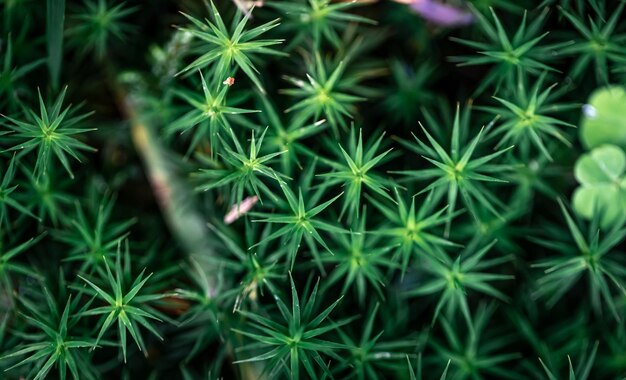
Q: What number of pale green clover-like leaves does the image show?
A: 2